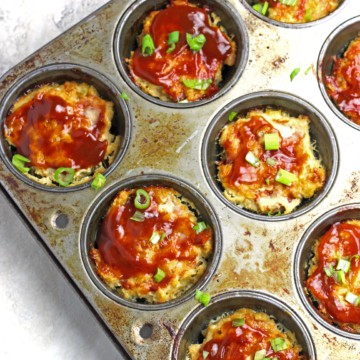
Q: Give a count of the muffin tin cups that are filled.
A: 8